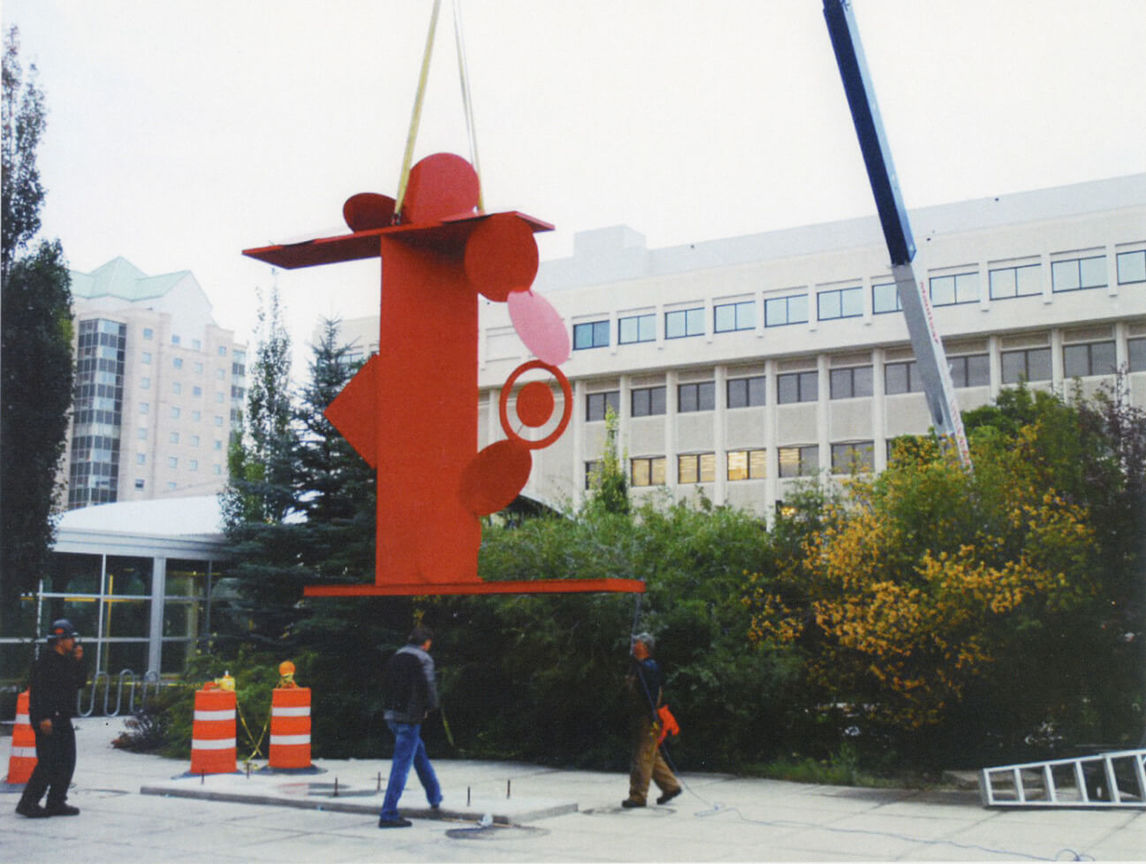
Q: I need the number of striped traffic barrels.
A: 3